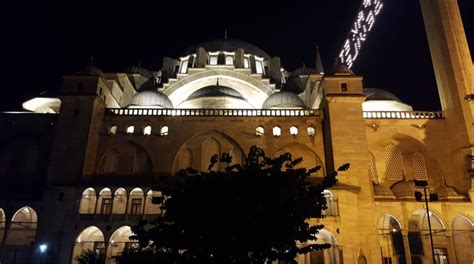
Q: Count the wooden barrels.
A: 0